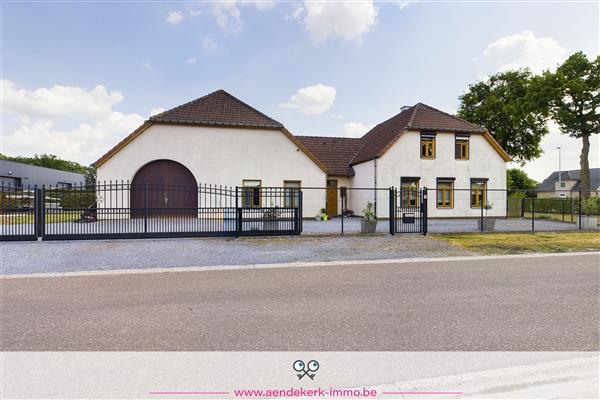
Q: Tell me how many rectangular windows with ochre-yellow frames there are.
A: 7